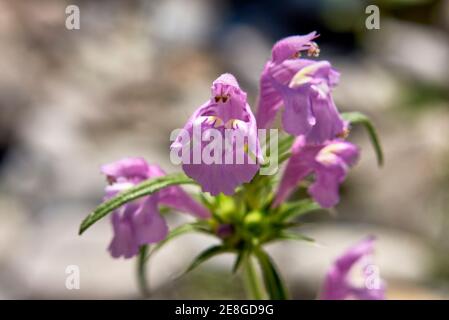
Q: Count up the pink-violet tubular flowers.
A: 5